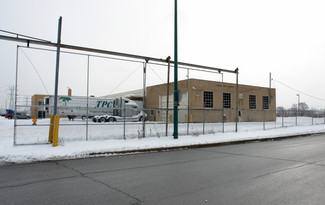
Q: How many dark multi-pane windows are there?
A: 4